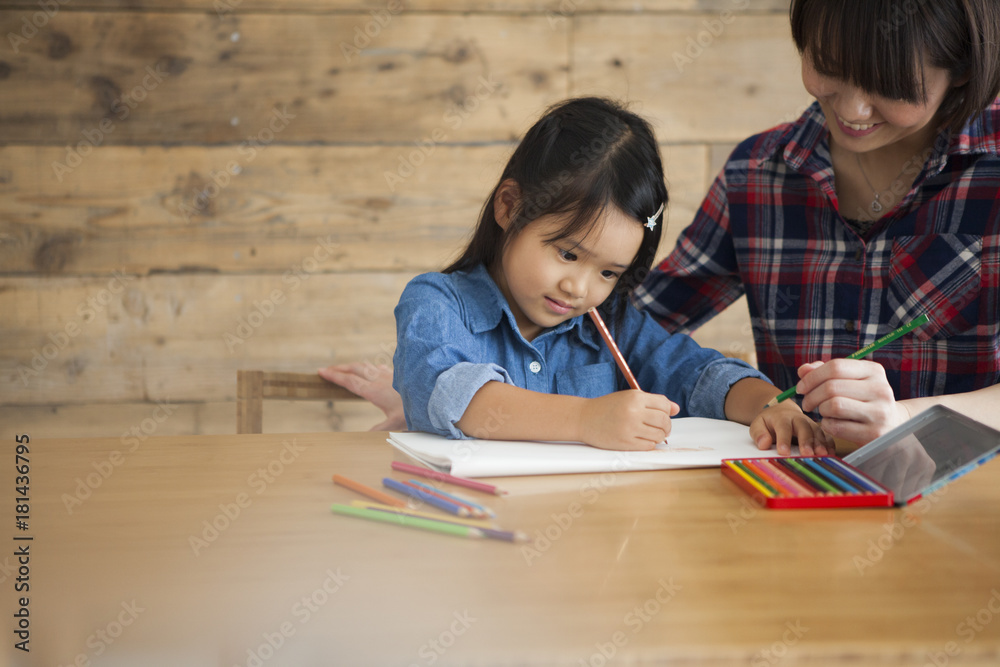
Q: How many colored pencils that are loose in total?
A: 8